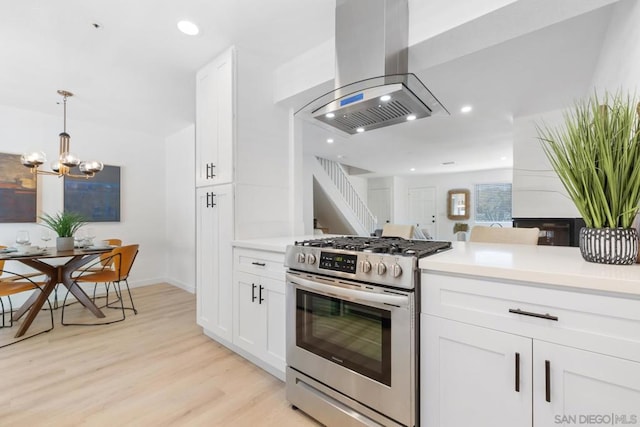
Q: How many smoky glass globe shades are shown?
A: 6